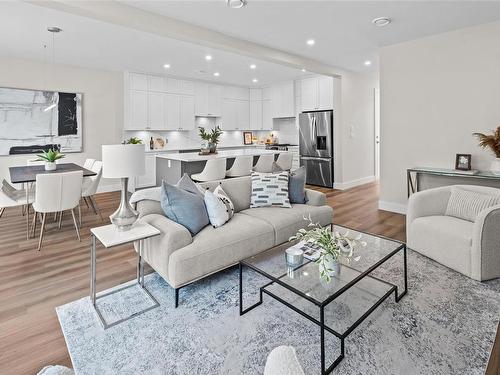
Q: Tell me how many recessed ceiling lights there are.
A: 8